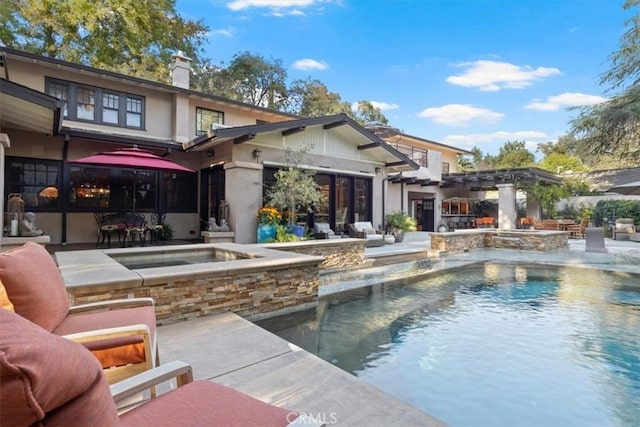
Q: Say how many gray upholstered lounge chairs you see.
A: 2